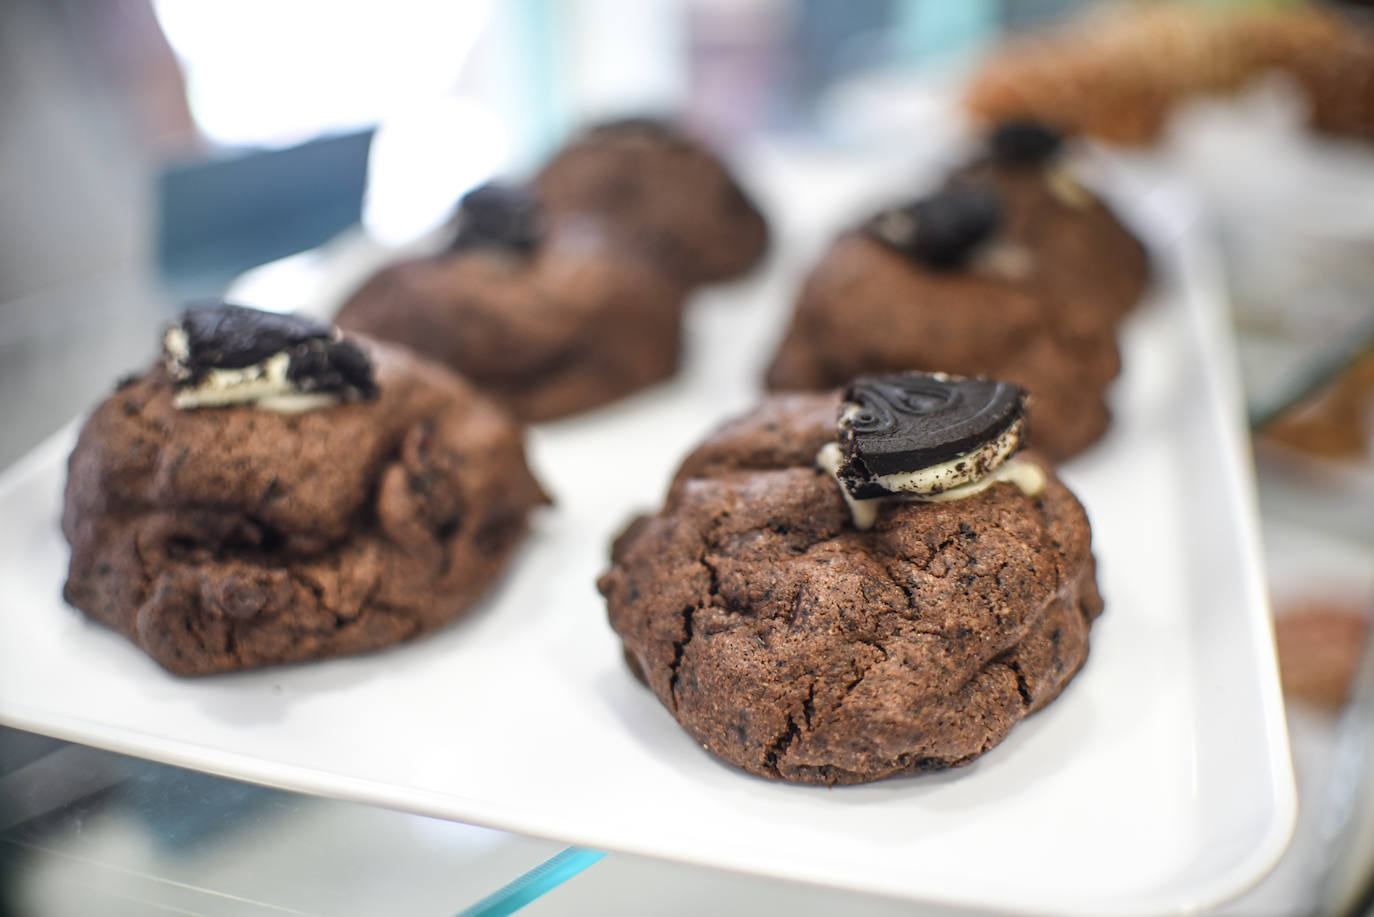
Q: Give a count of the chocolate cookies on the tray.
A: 6